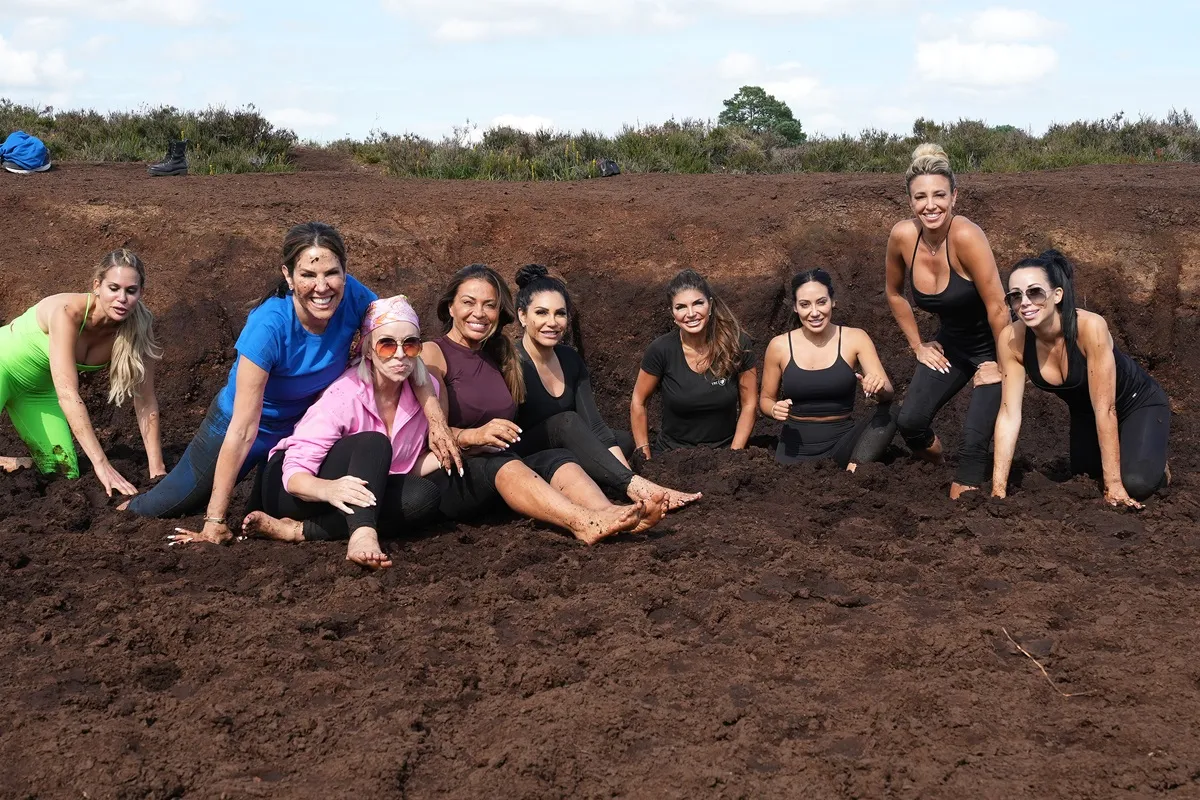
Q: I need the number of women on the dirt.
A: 9